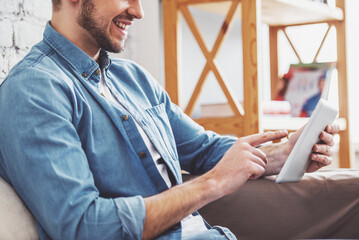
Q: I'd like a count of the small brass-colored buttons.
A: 5